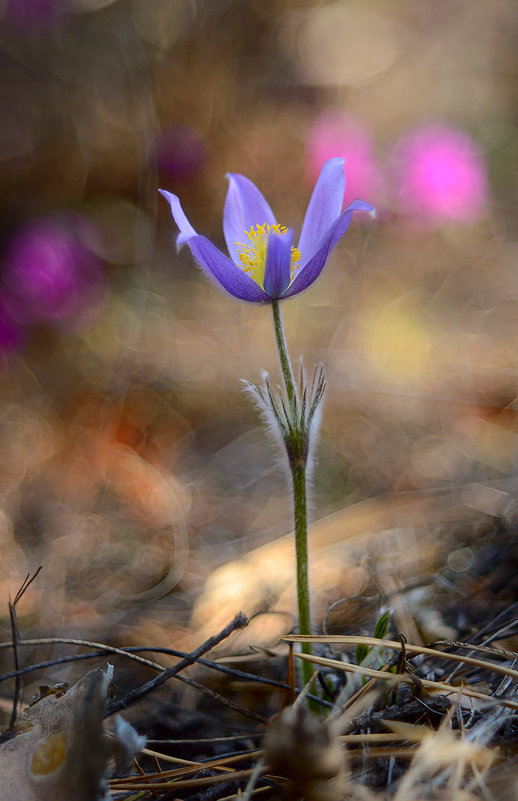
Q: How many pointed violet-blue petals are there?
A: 6